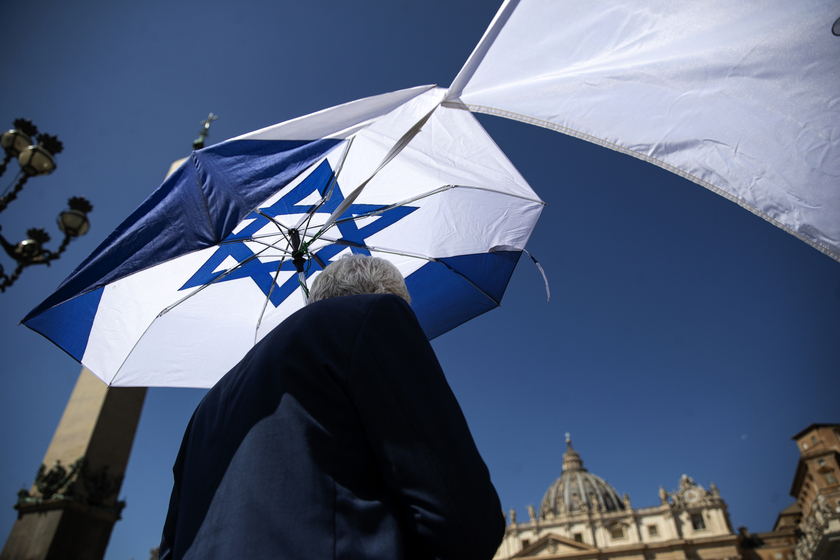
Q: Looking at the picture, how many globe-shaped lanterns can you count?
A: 4